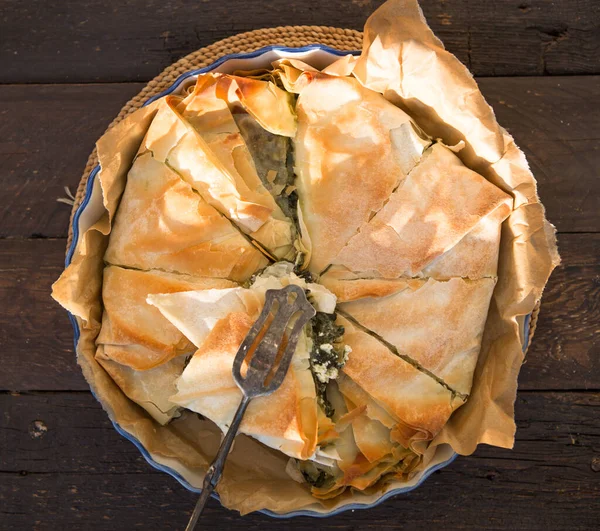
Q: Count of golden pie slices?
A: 8